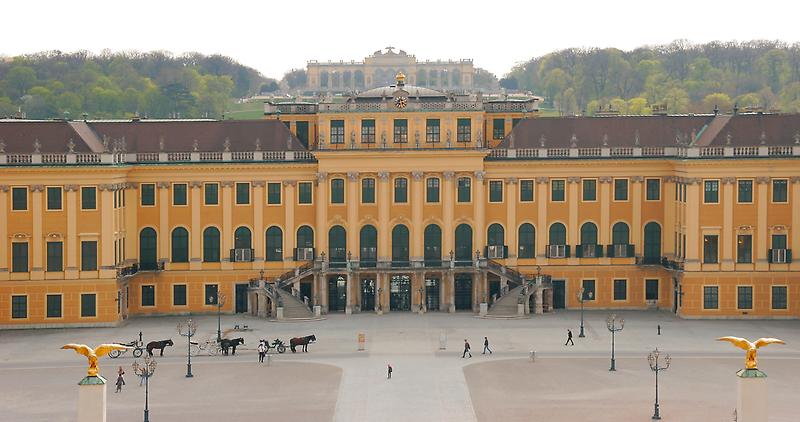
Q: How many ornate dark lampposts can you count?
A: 6